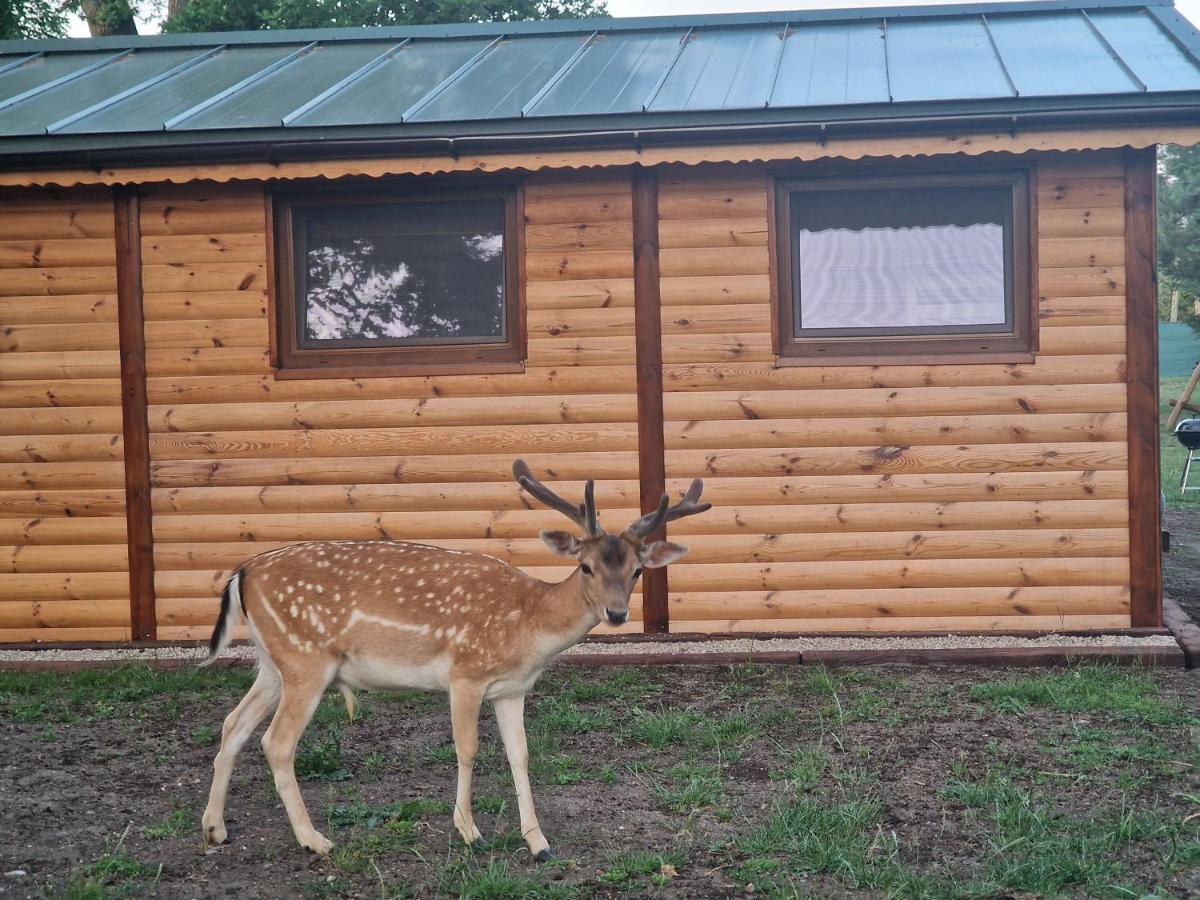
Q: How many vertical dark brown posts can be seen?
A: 3